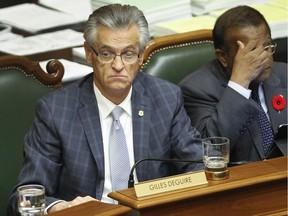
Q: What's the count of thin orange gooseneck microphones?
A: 0